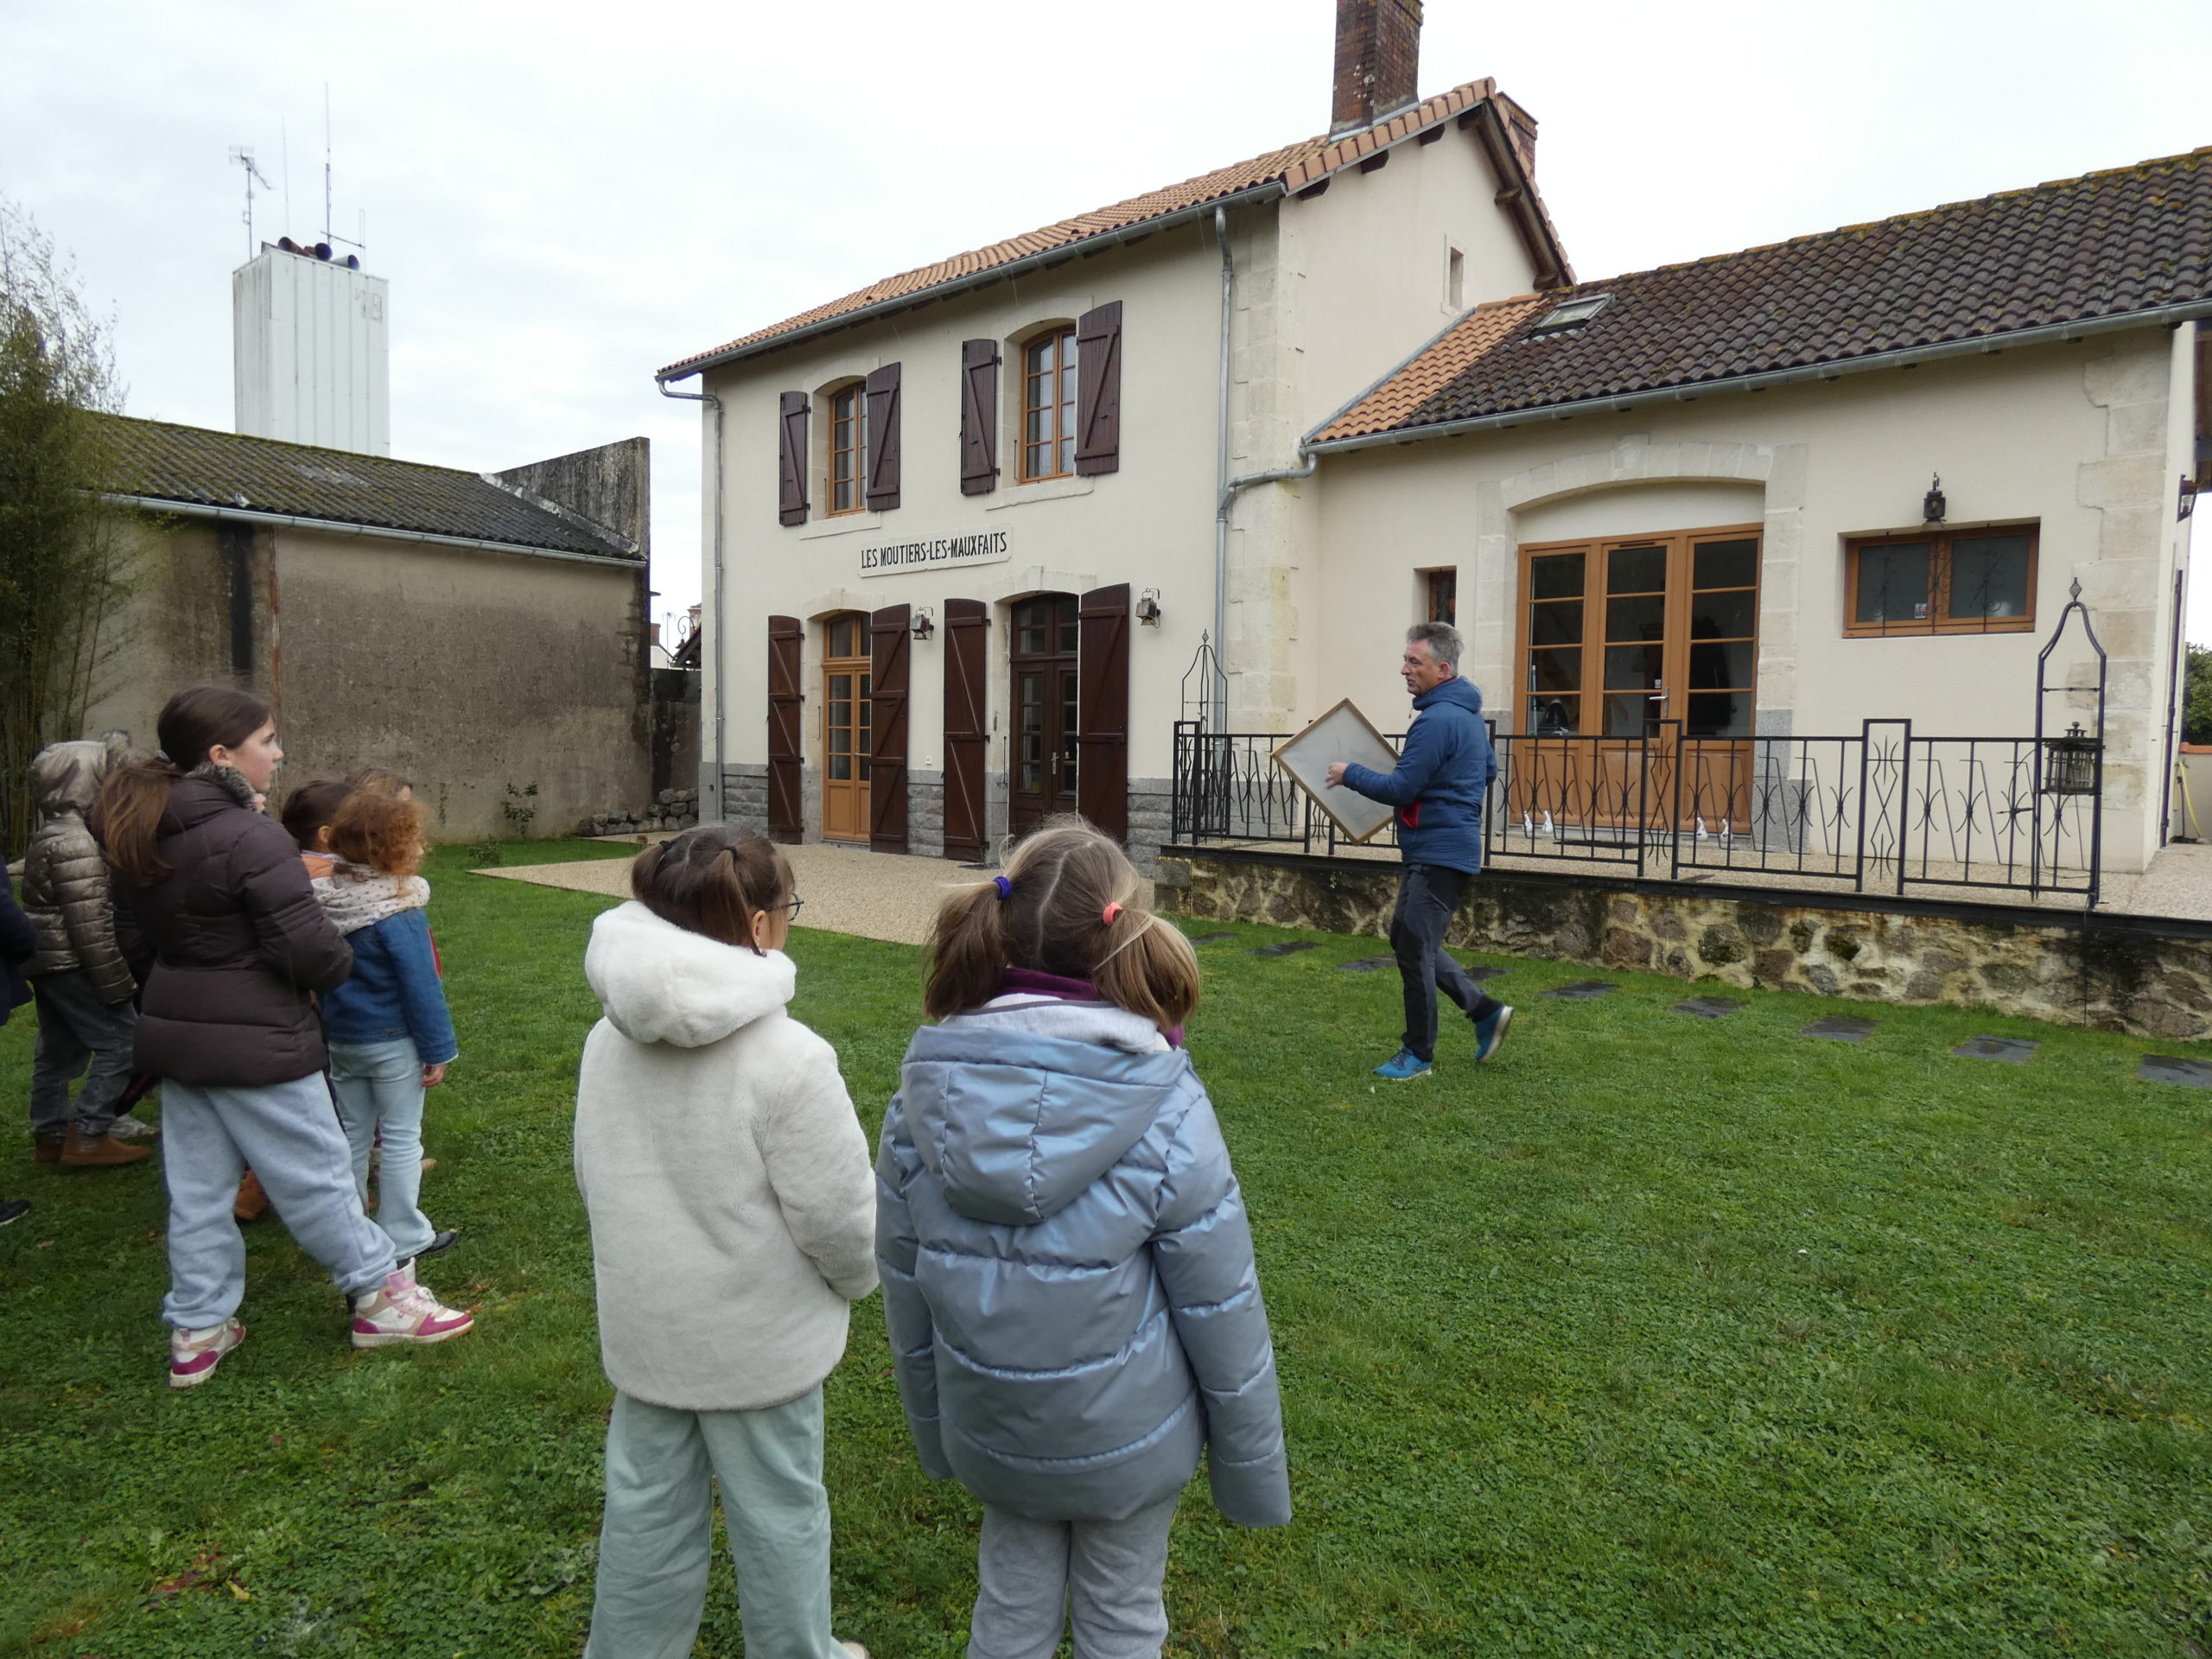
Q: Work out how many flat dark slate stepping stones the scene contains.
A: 9